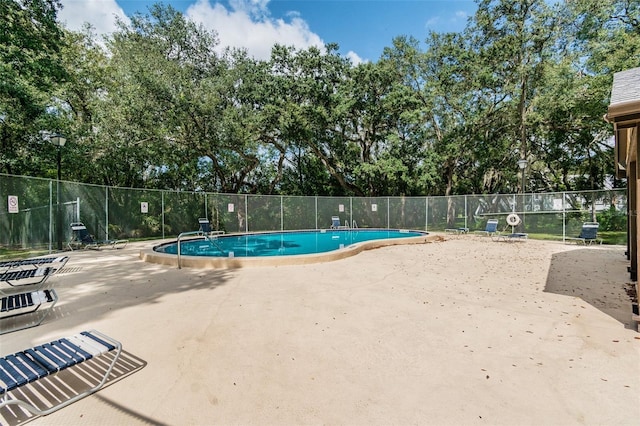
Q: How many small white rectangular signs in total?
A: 5